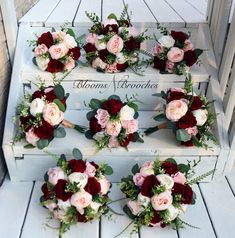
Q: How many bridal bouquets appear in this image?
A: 8